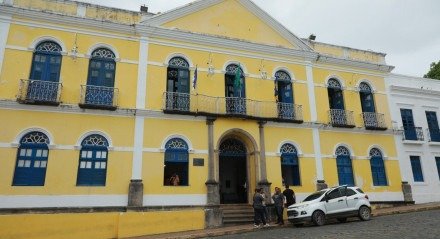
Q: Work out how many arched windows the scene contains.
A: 13